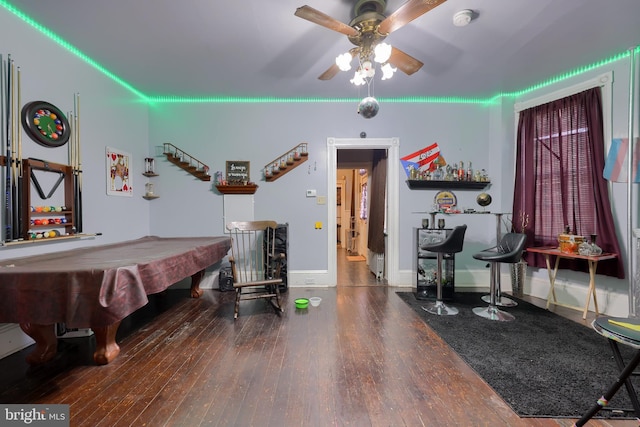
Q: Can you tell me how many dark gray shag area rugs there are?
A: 1